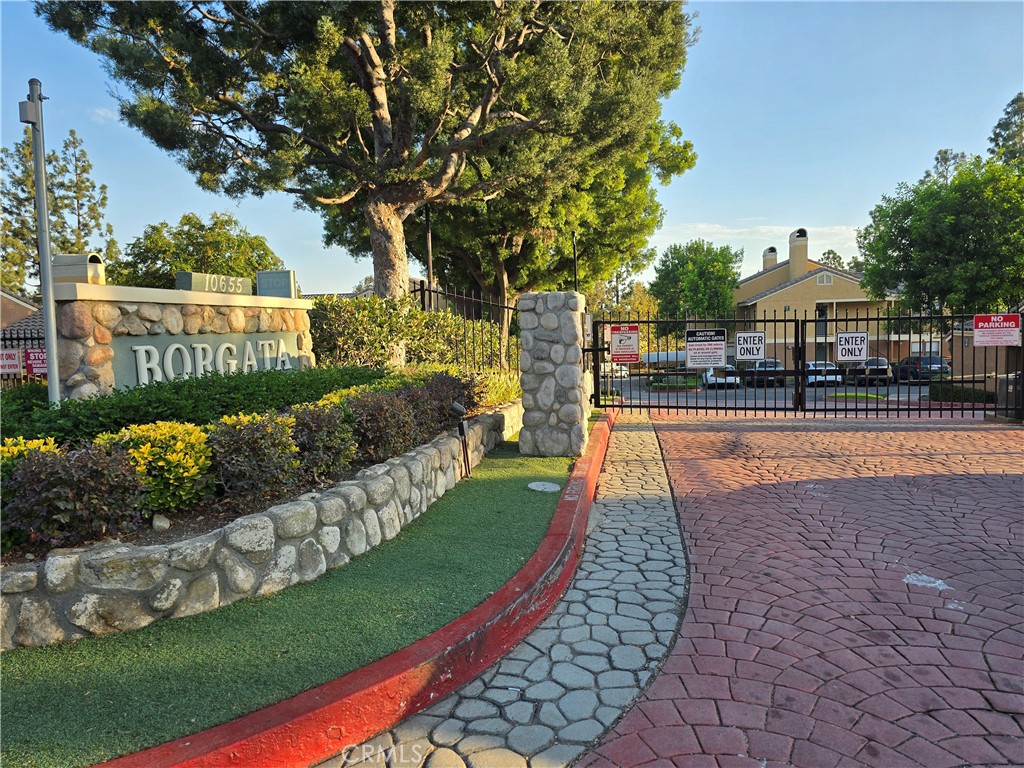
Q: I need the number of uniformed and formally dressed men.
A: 0